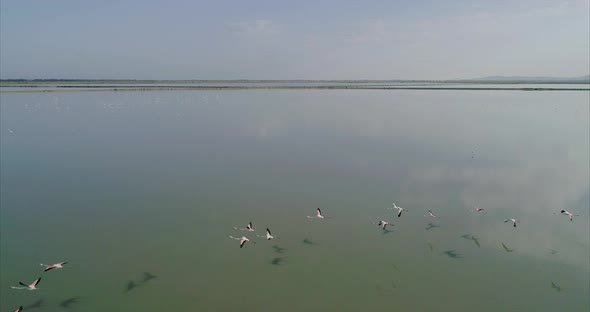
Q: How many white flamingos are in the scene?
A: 13